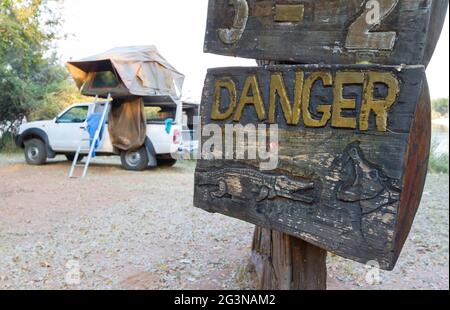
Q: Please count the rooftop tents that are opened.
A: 1